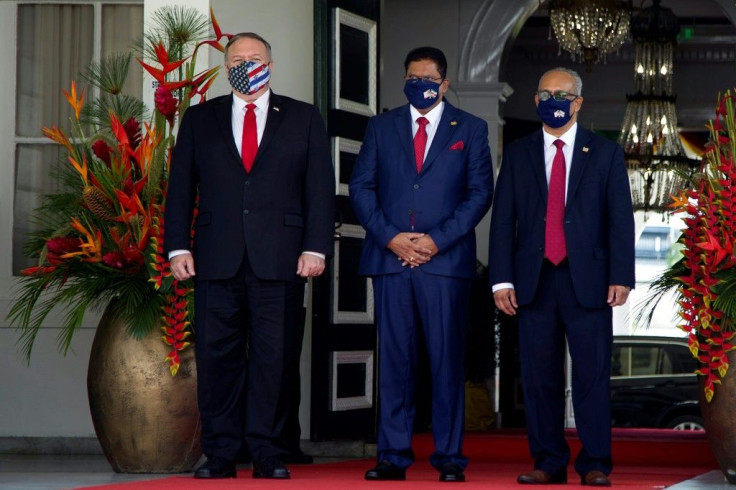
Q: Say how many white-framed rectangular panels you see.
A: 4